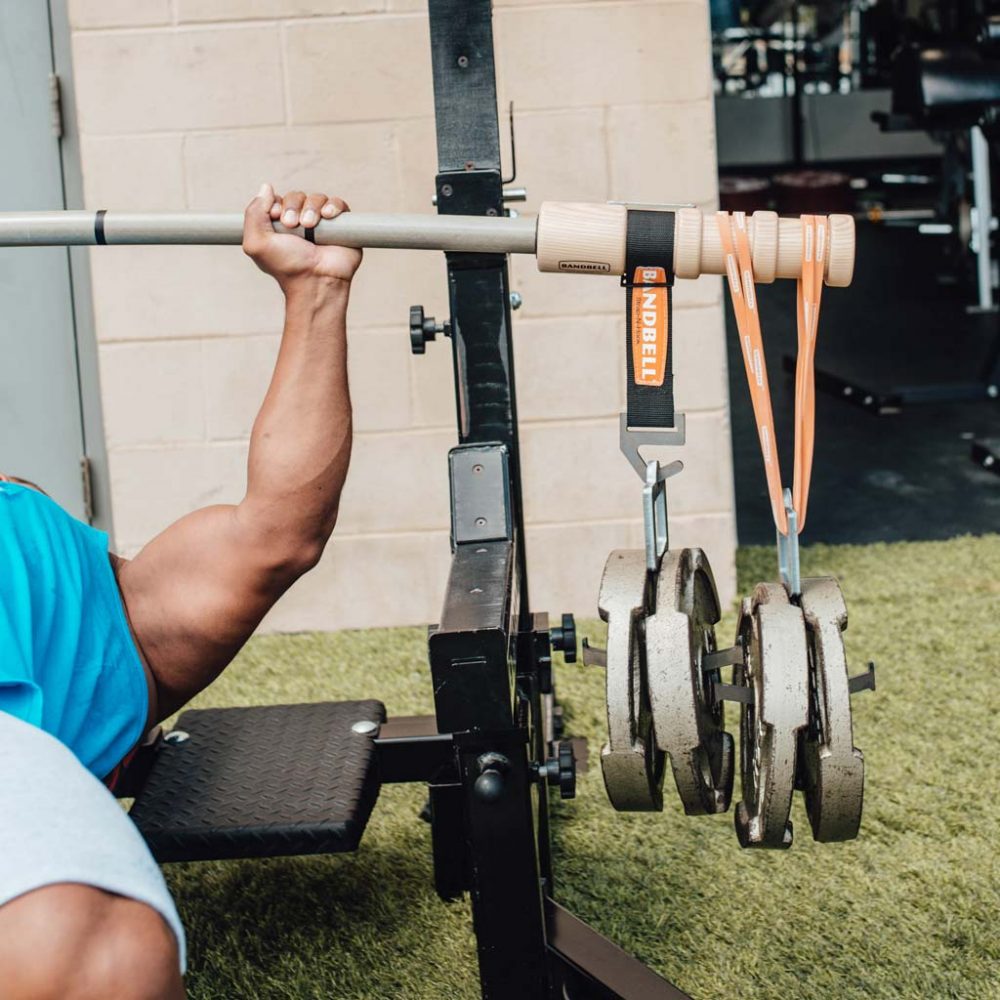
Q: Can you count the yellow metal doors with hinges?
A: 0